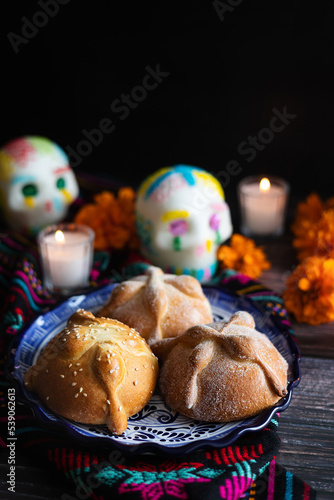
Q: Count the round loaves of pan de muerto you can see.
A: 3